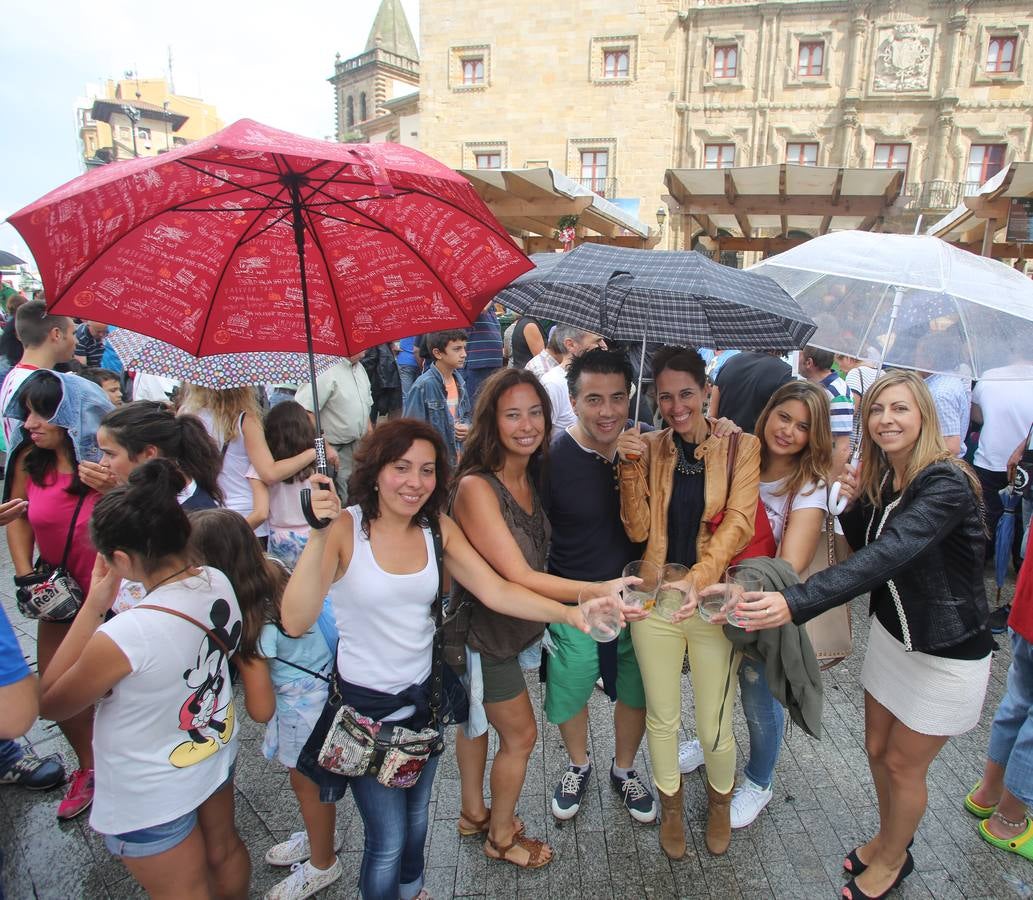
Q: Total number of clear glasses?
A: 5